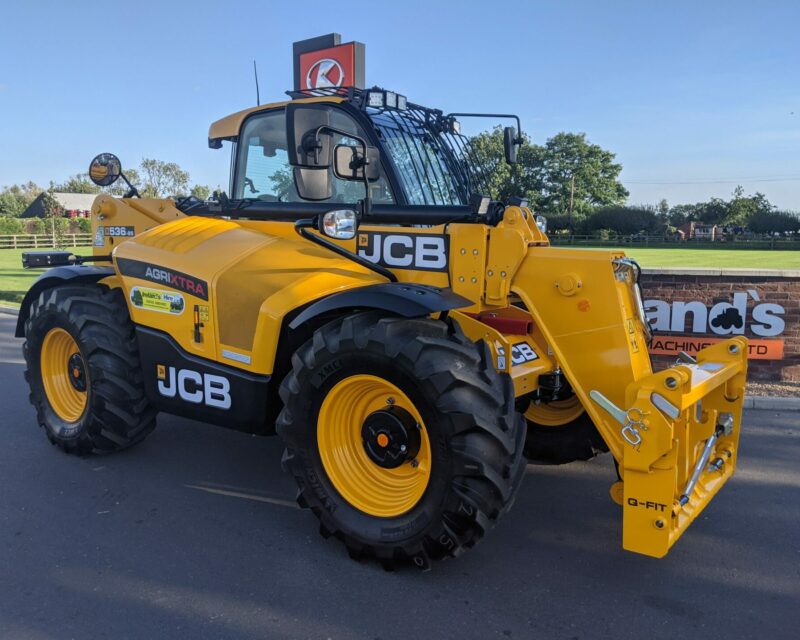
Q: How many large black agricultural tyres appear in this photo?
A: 3